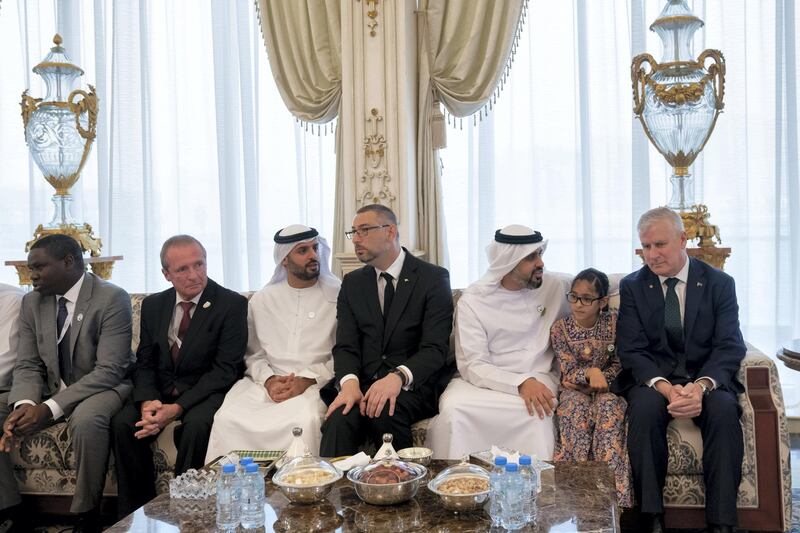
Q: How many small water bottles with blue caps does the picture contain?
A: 6